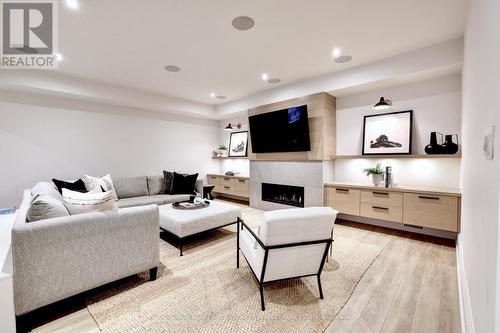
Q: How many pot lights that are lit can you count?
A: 5